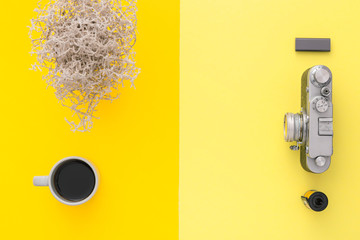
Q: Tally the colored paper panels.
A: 2